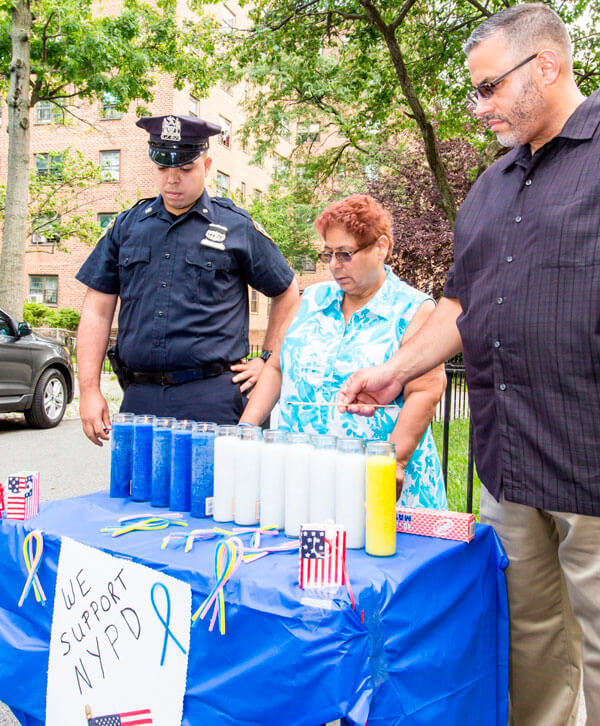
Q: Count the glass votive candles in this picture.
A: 12